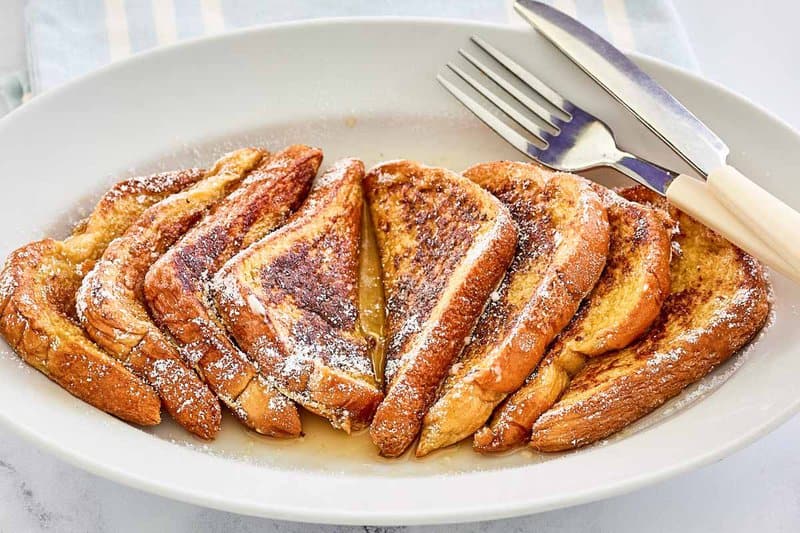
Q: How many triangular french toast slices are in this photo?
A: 8